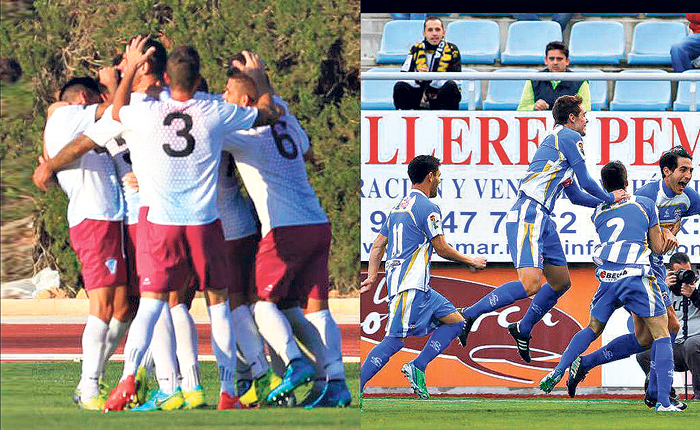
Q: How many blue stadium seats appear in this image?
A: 11